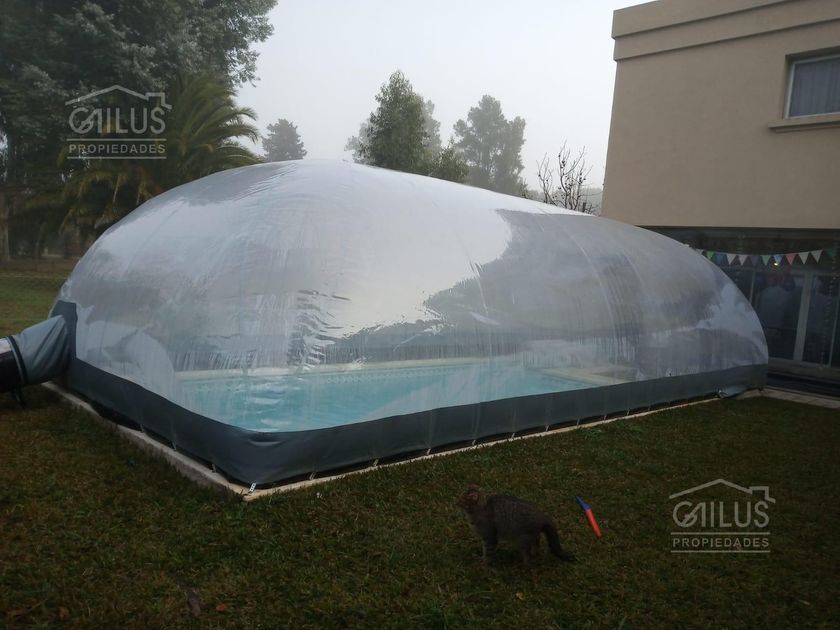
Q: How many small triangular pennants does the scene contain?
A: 12